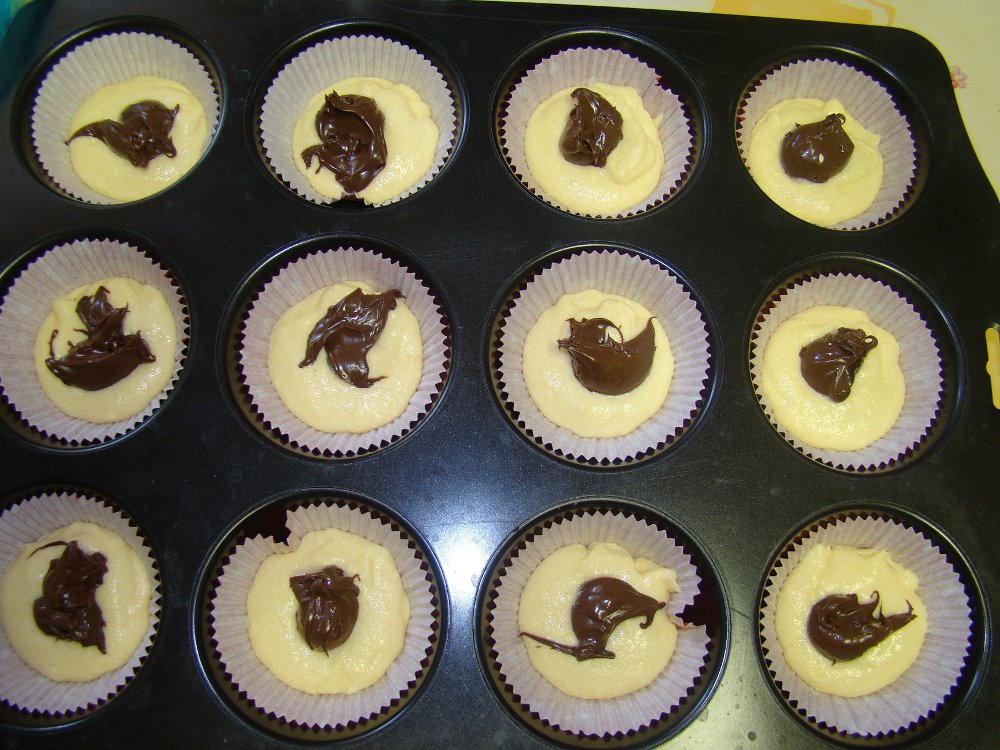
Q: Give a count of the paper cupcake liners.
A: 12